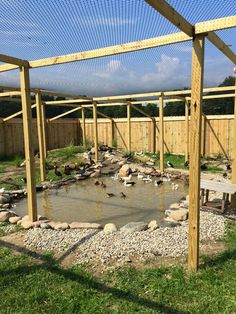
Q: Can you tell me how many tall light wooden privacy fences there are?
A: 1